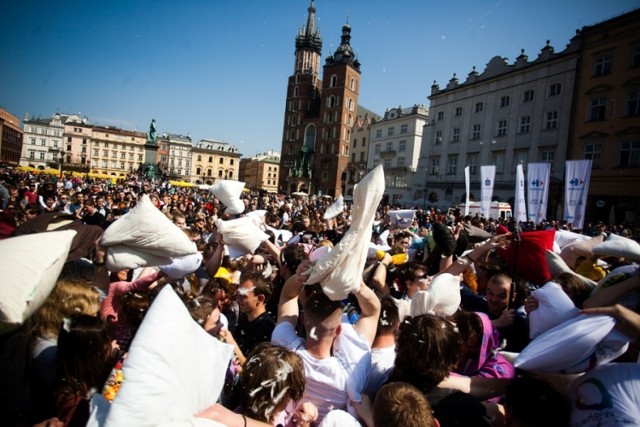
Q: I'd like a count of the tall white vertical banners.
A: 5